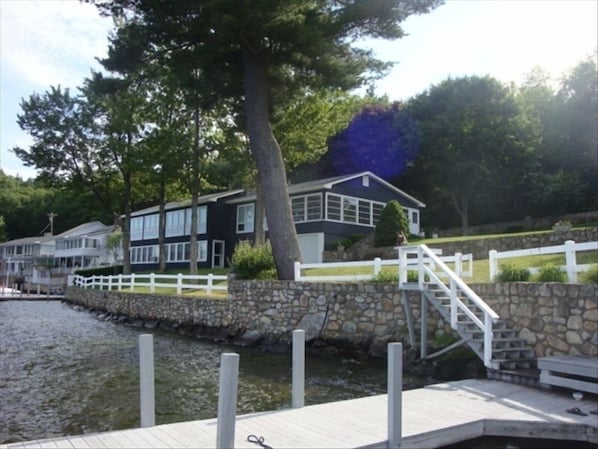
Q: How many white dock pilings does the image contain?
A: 4